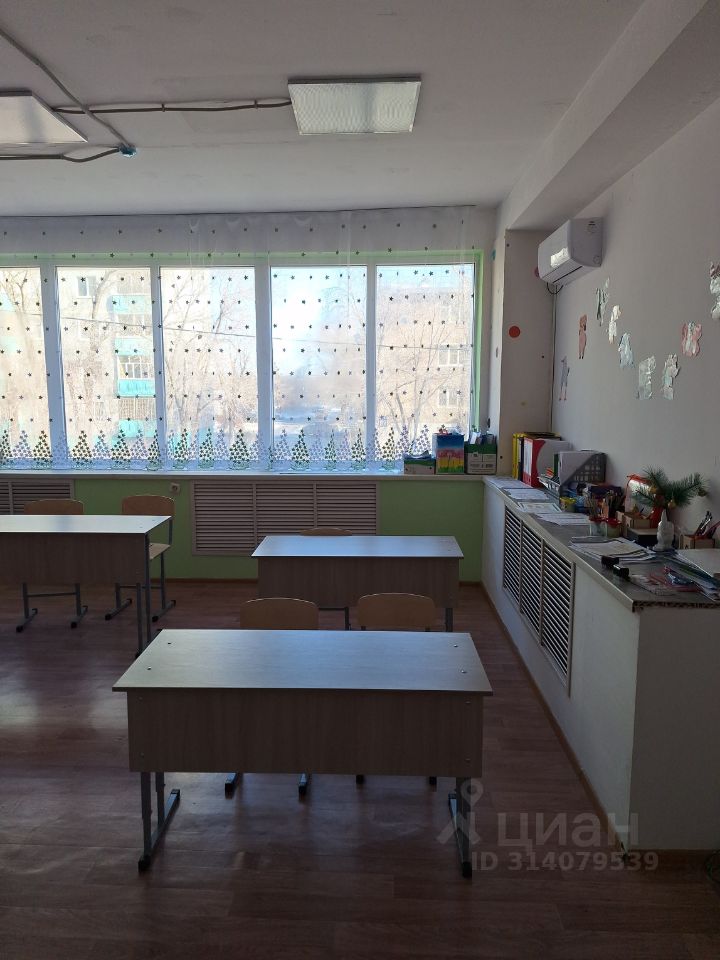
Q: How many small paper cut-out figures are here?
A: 9